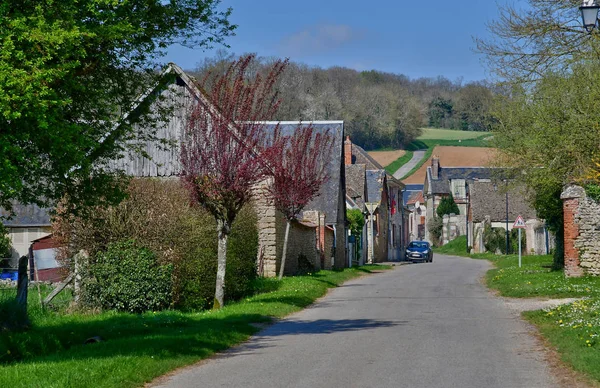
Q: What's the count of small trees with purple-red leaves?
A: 2